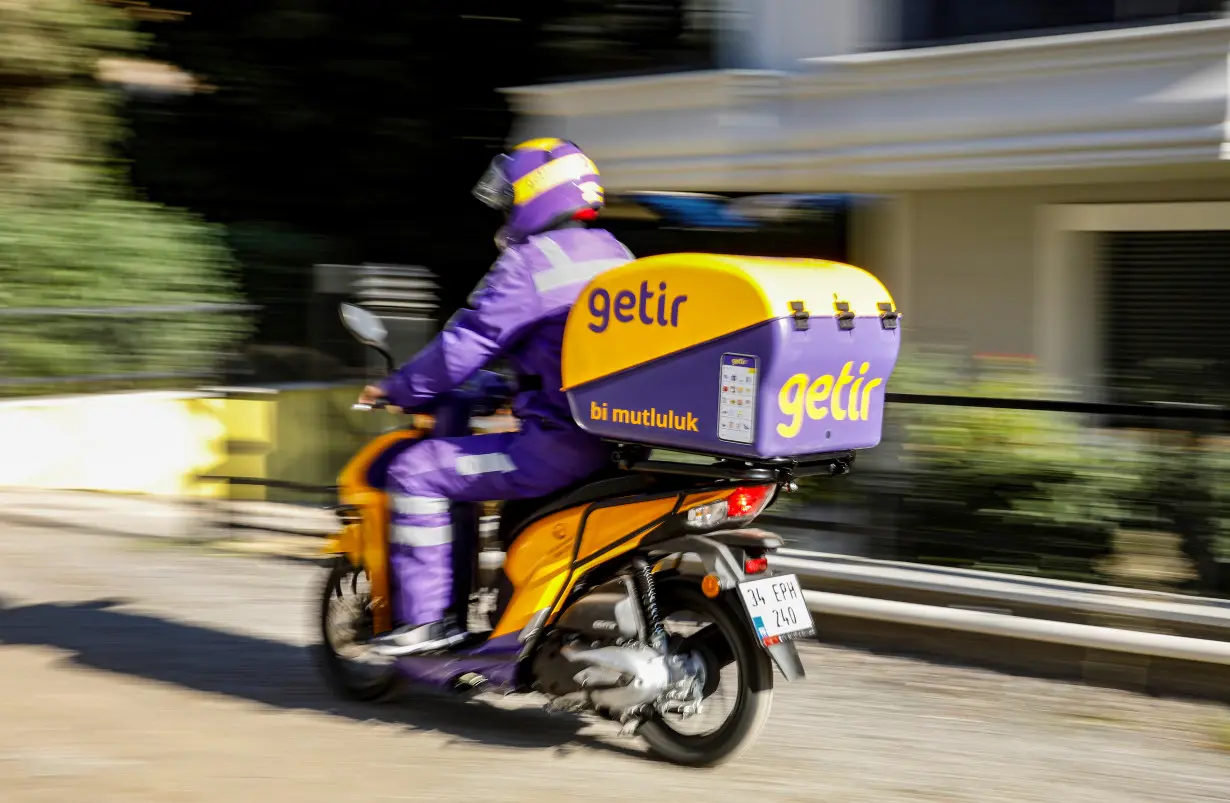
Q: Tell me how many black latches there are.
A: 3